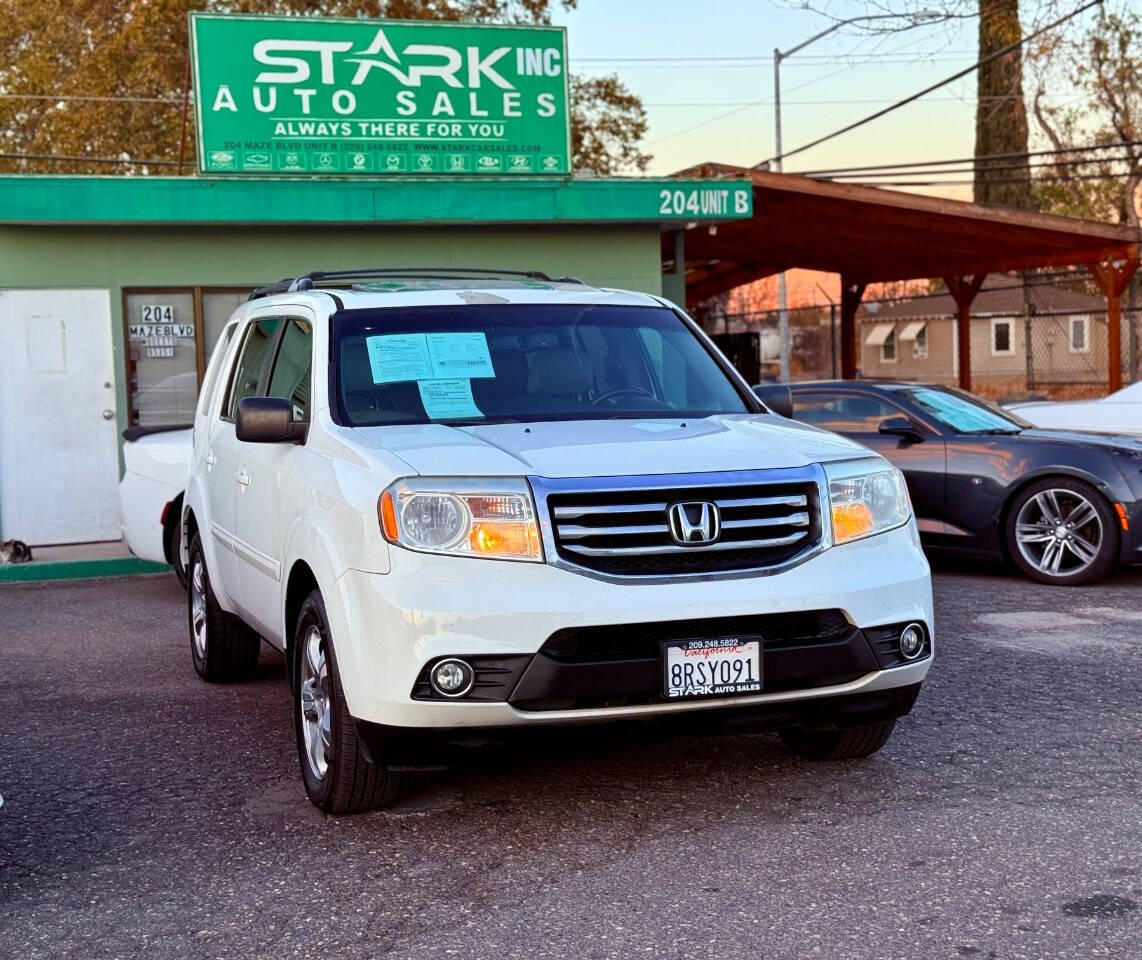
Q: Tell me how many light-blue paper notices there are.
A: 3